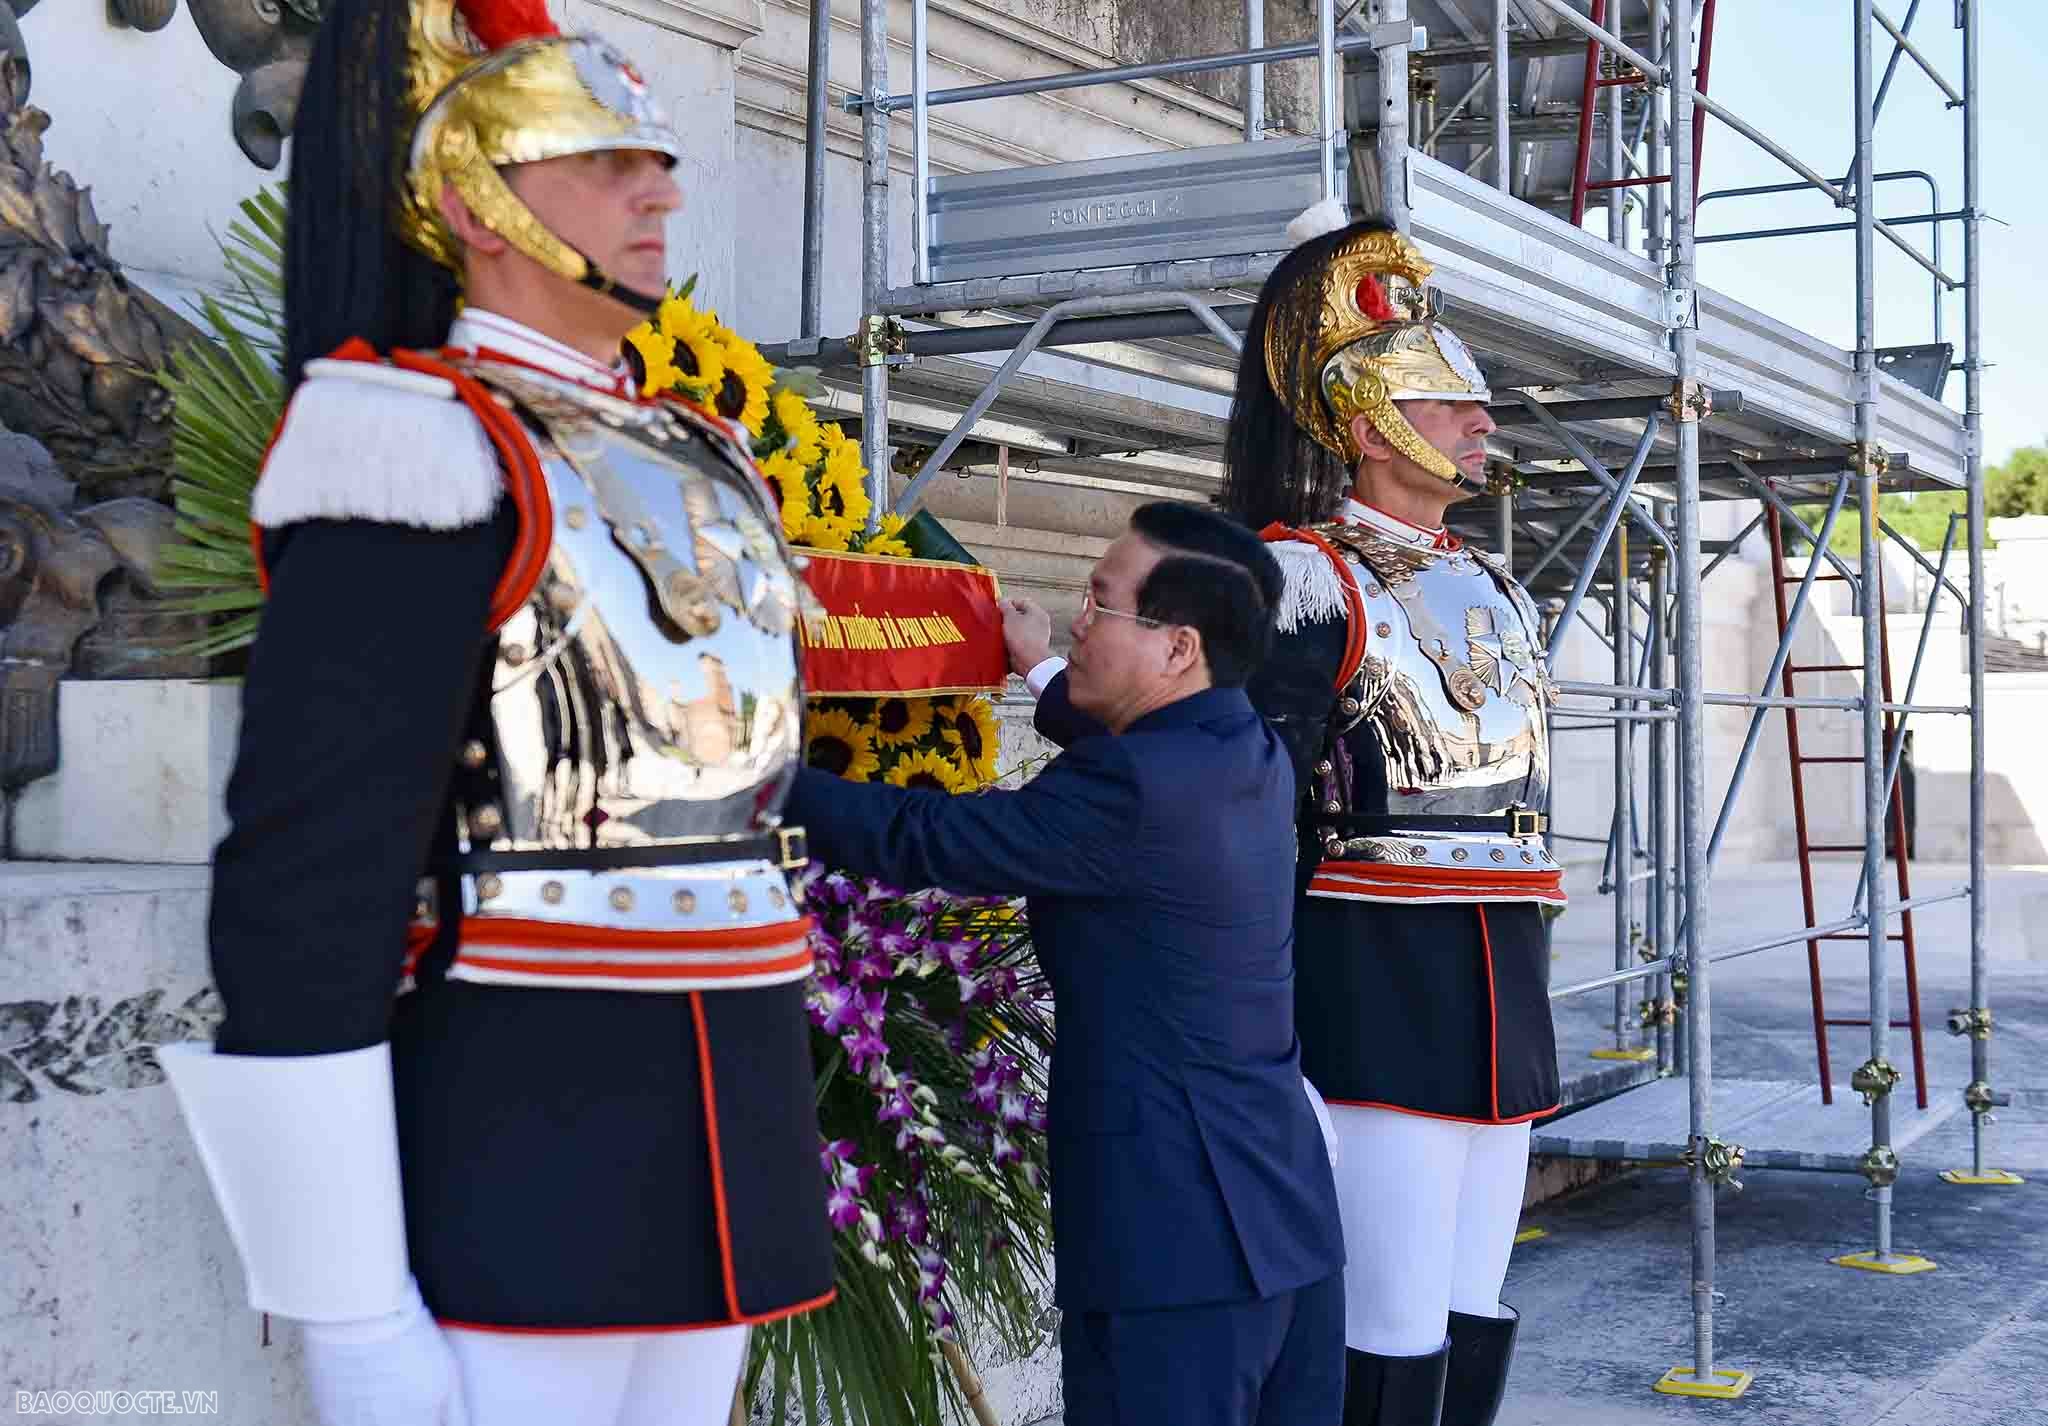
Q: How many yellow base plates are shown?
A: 5